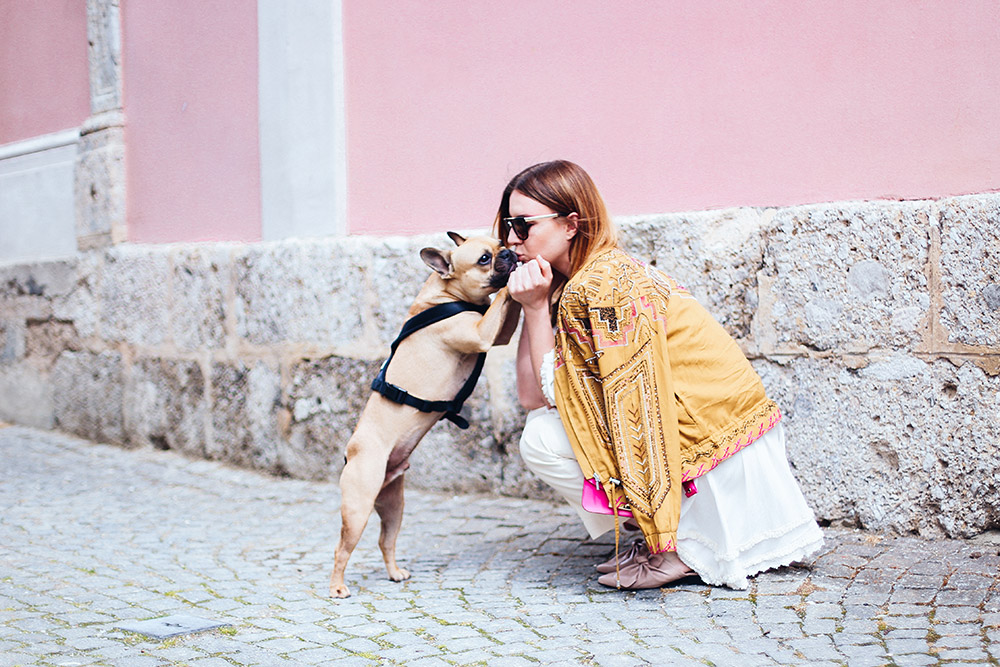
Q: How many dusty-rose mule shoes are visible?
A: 2